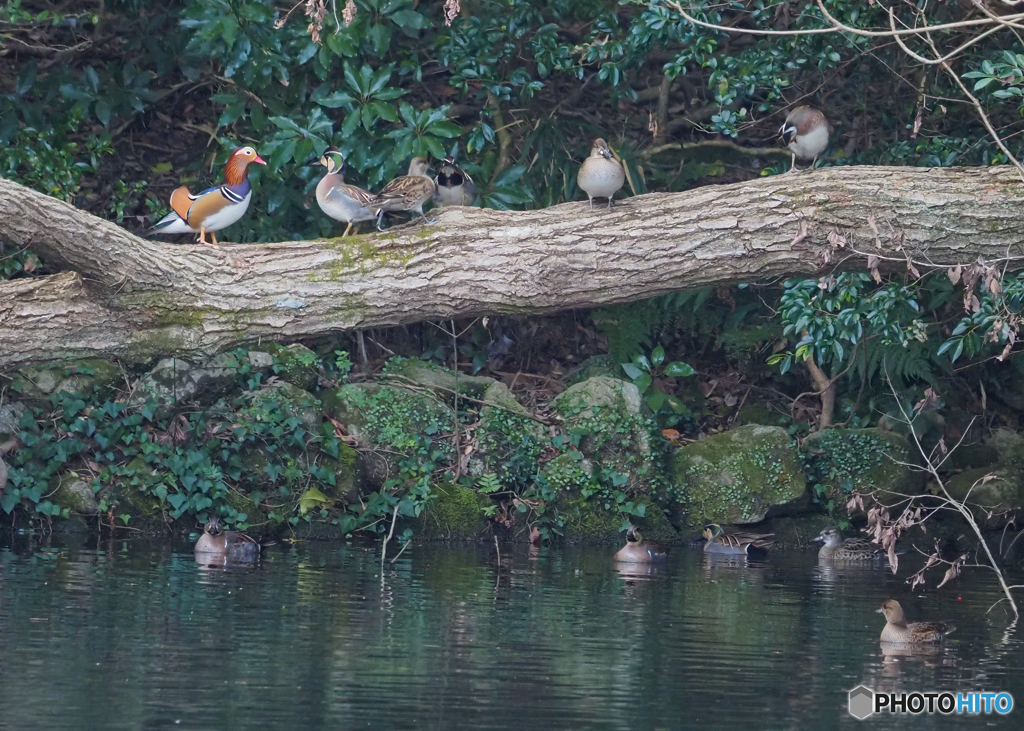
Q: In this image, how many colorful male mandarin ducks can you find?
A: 1